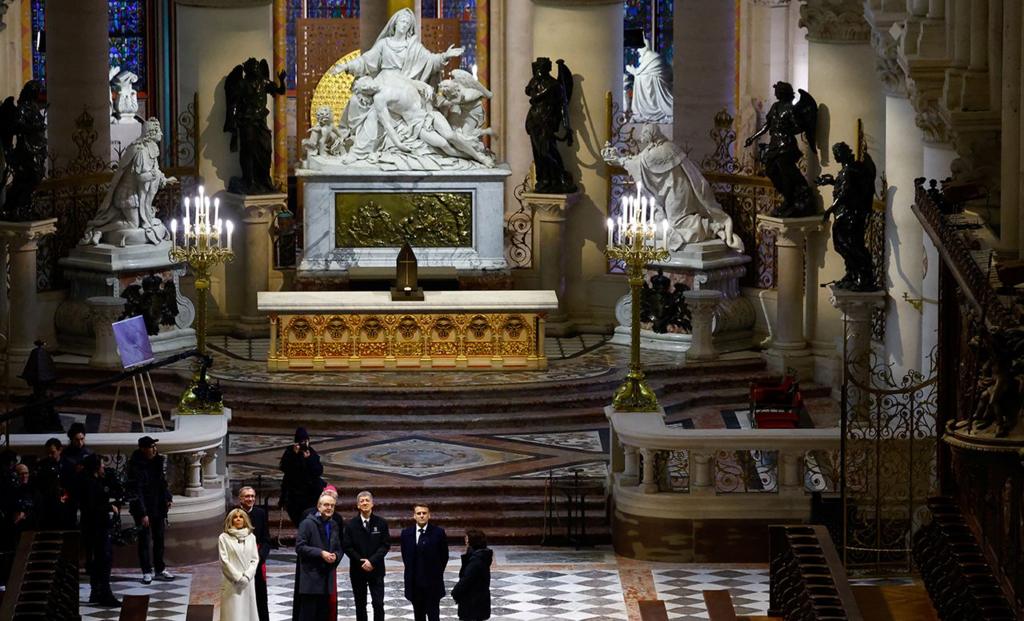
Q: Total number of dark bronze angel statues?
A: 5